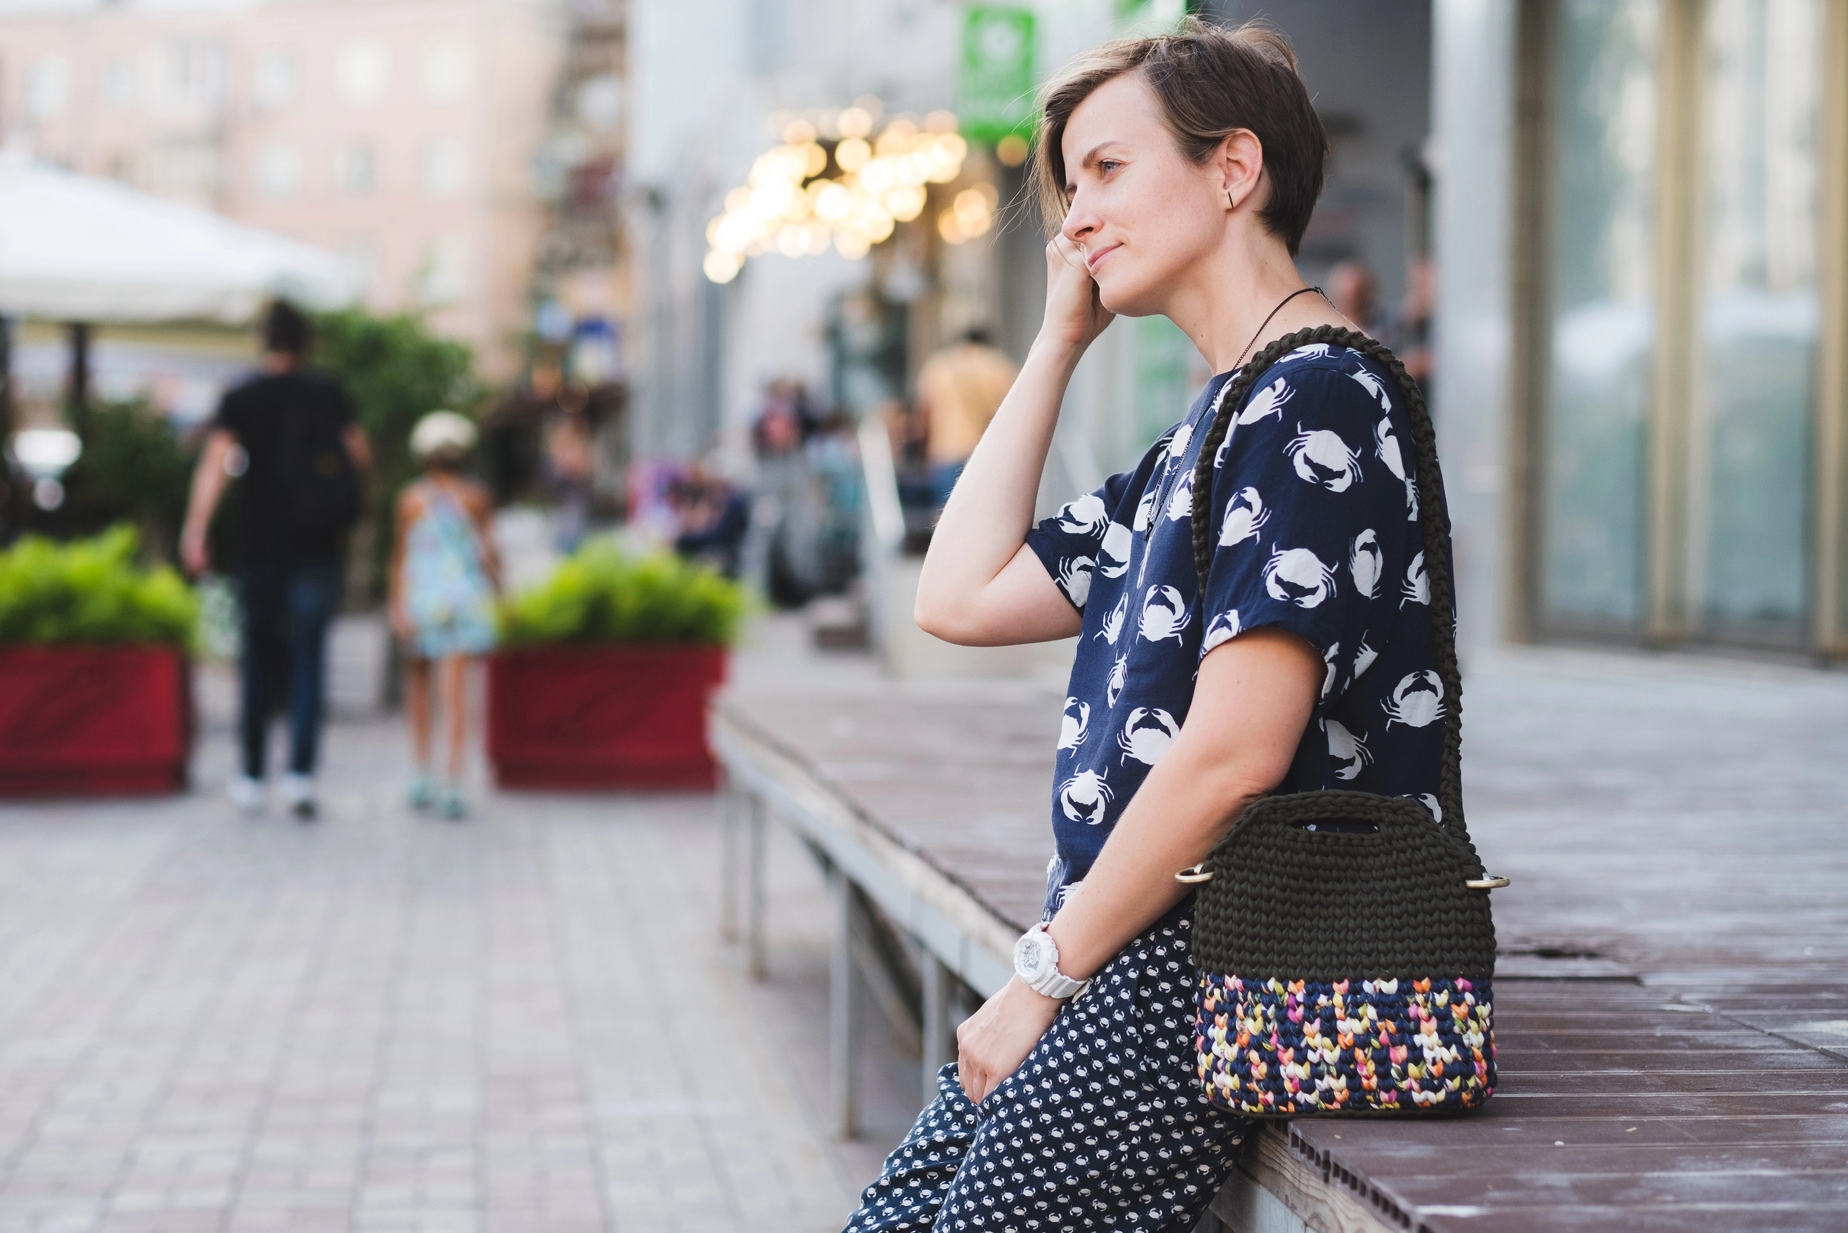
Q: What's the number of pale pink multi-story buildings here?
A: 1